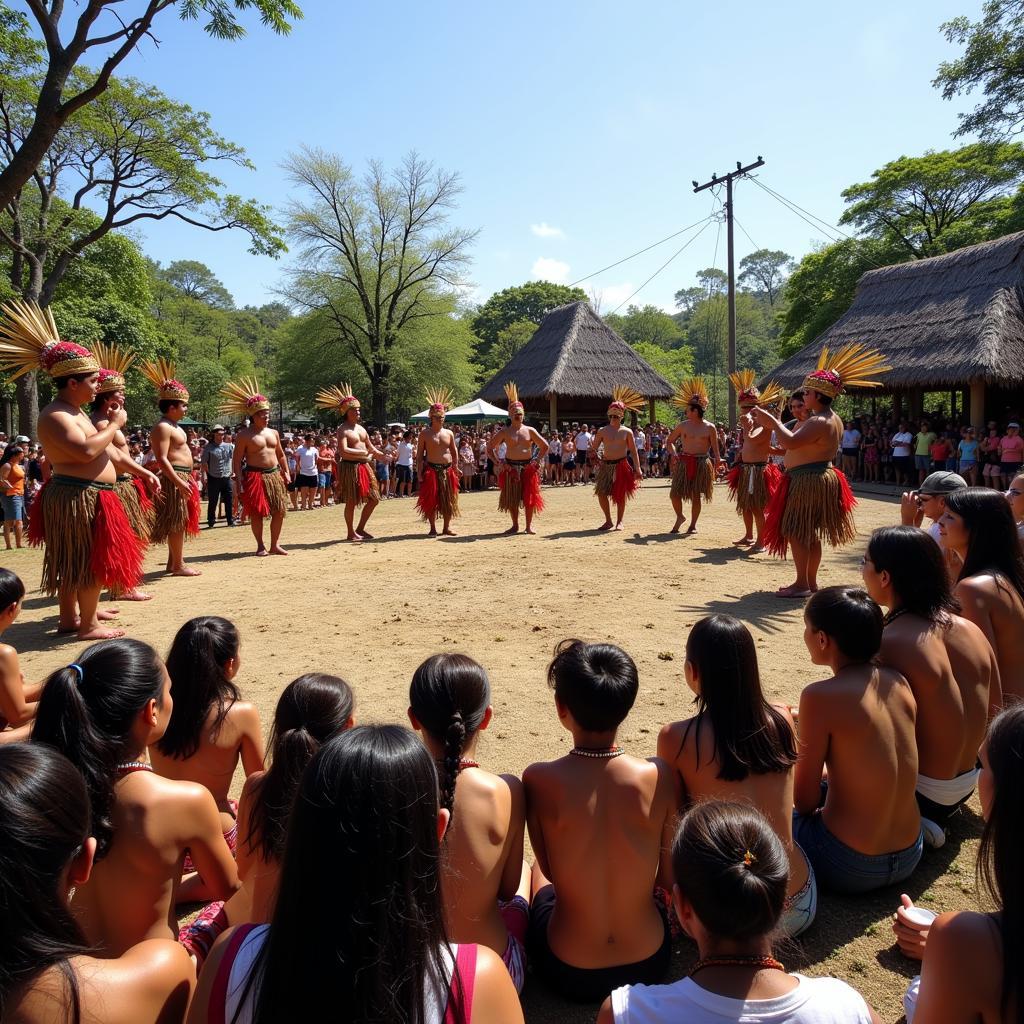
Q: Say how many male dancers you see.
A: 11